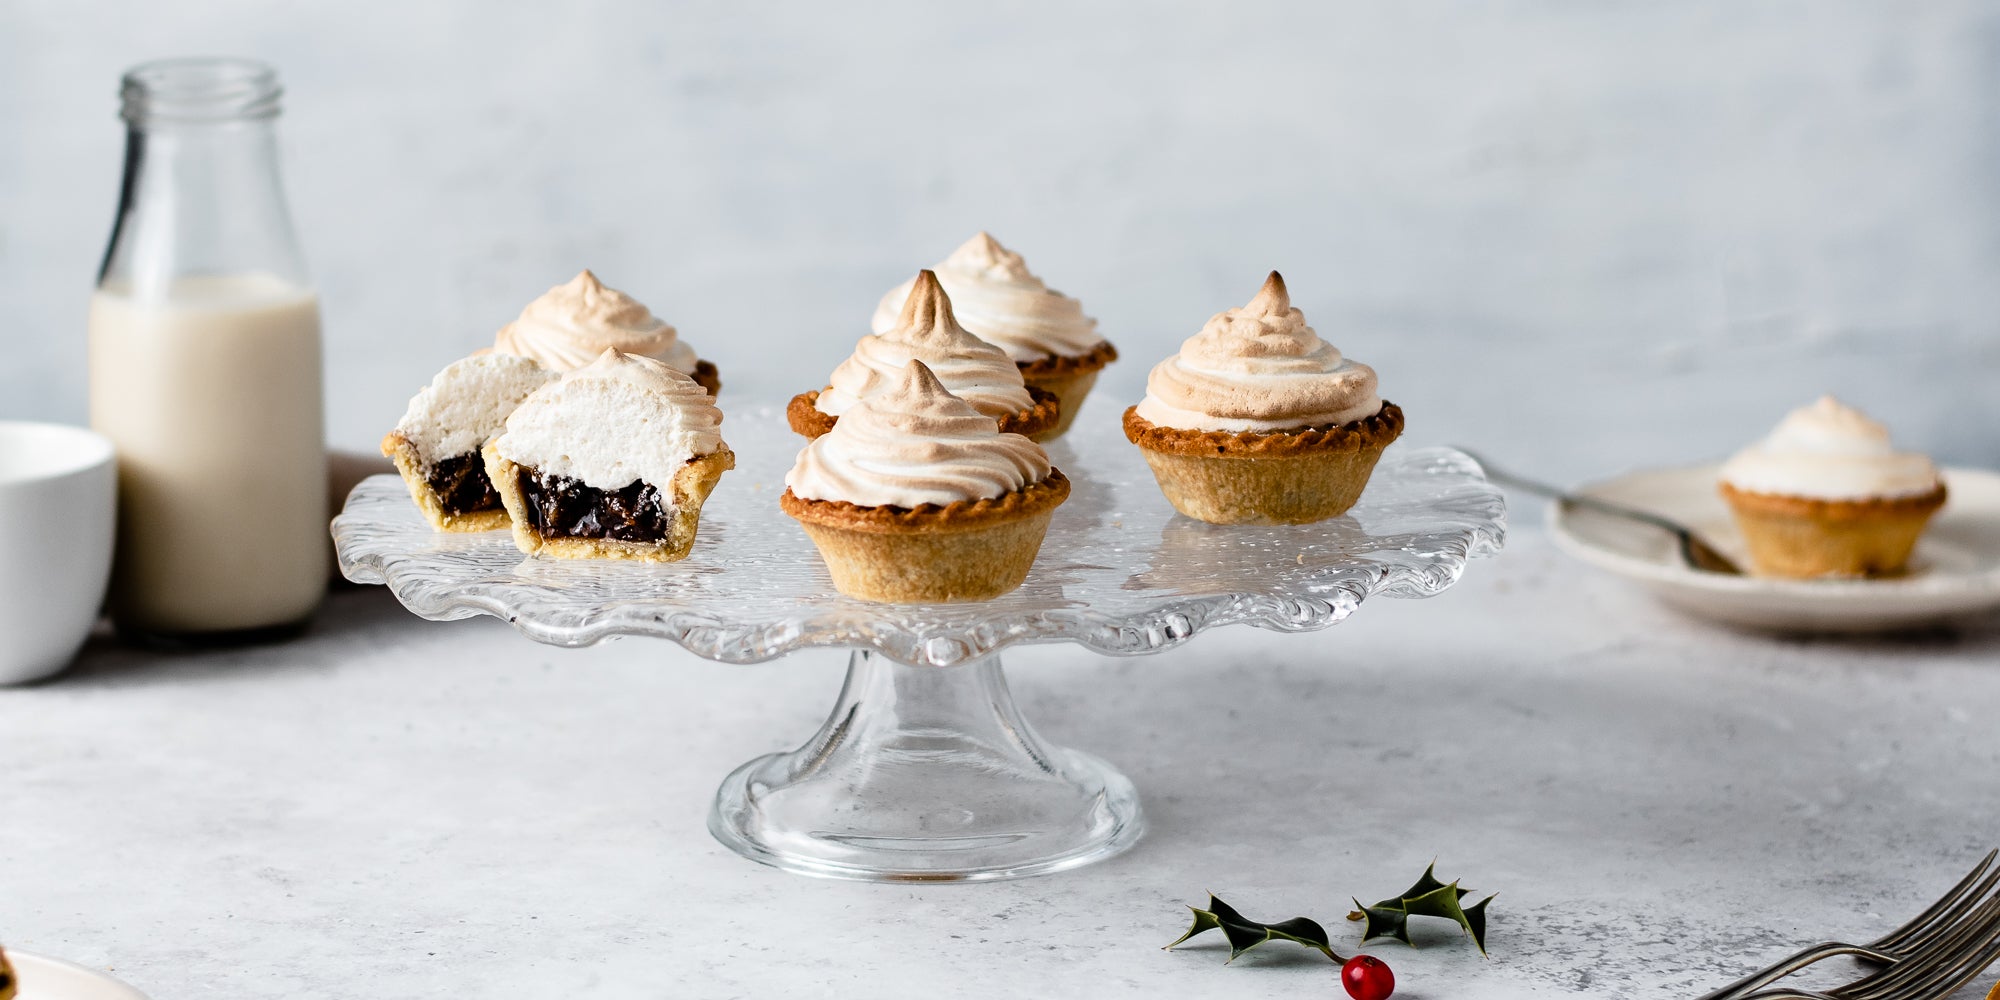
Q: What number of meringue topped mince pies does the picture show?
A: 7